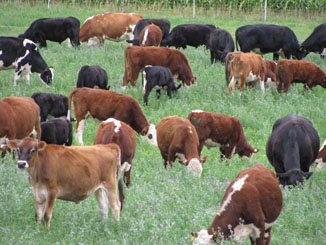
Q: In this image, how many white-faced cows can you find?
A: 3